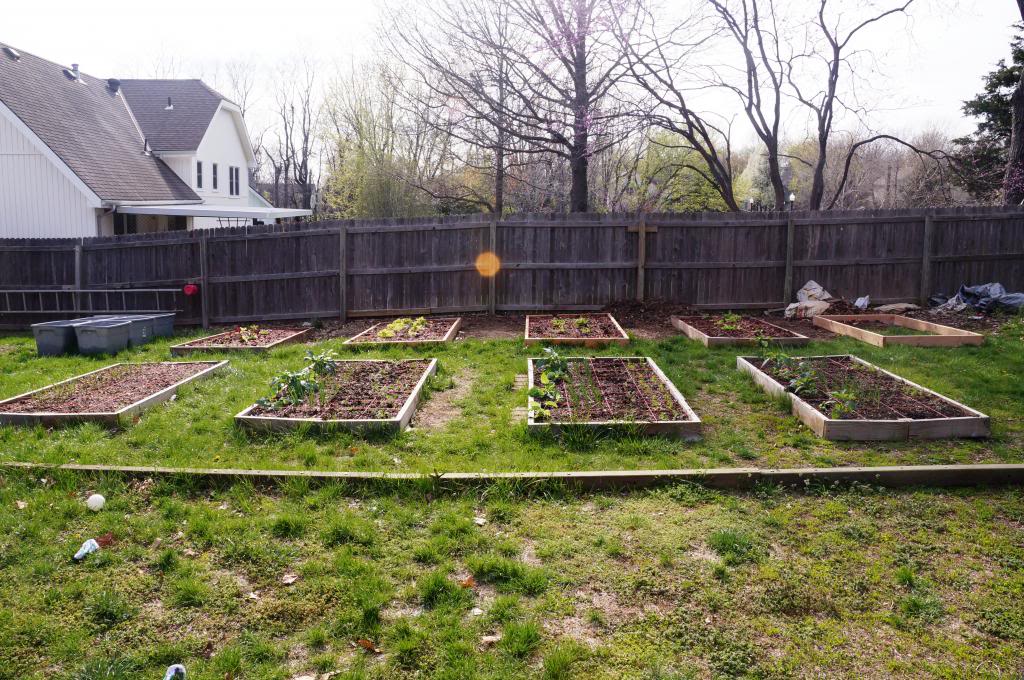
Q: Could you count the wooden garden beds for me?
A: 9